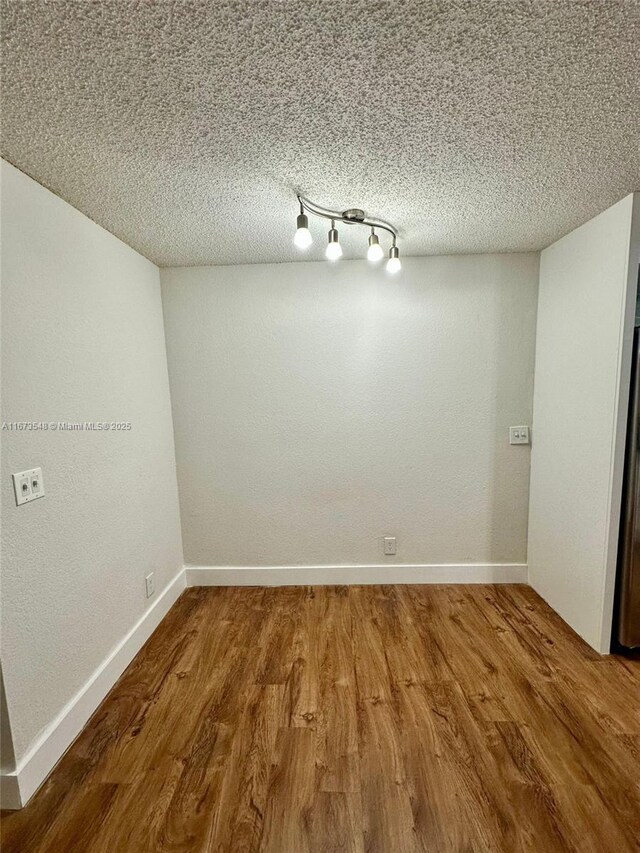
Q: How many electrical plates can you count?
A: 4